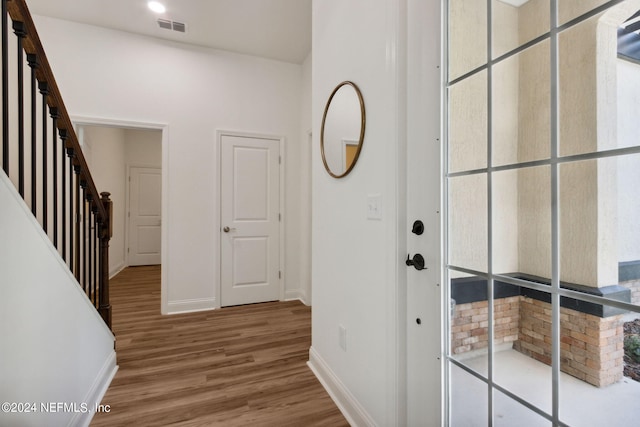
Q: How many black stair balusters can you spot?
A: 12